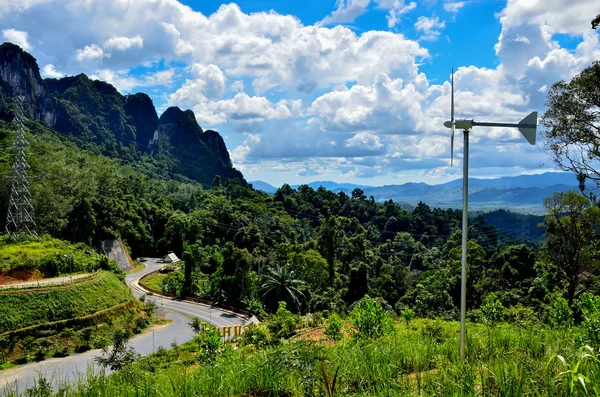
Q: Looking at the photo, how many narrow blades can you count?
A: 2